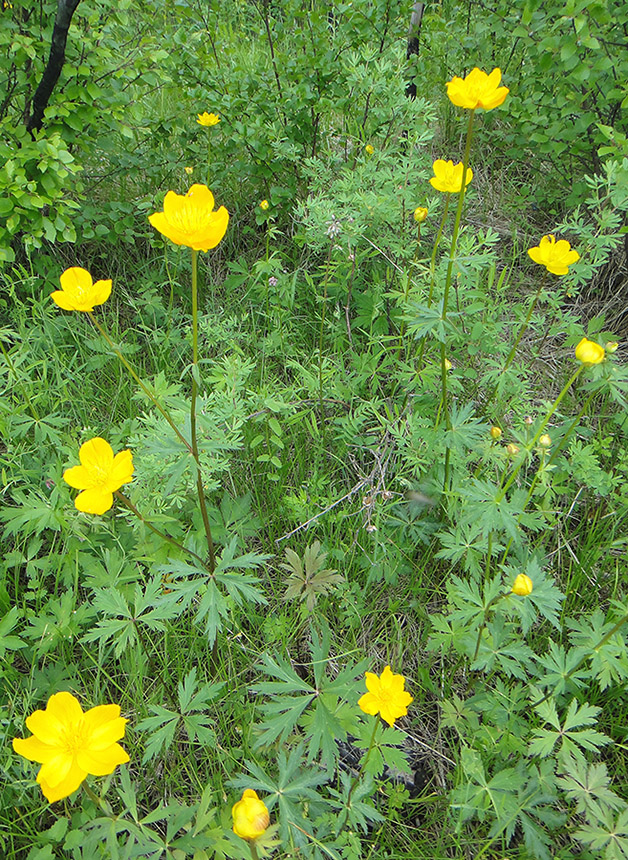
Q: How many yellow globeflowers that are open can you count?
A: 9